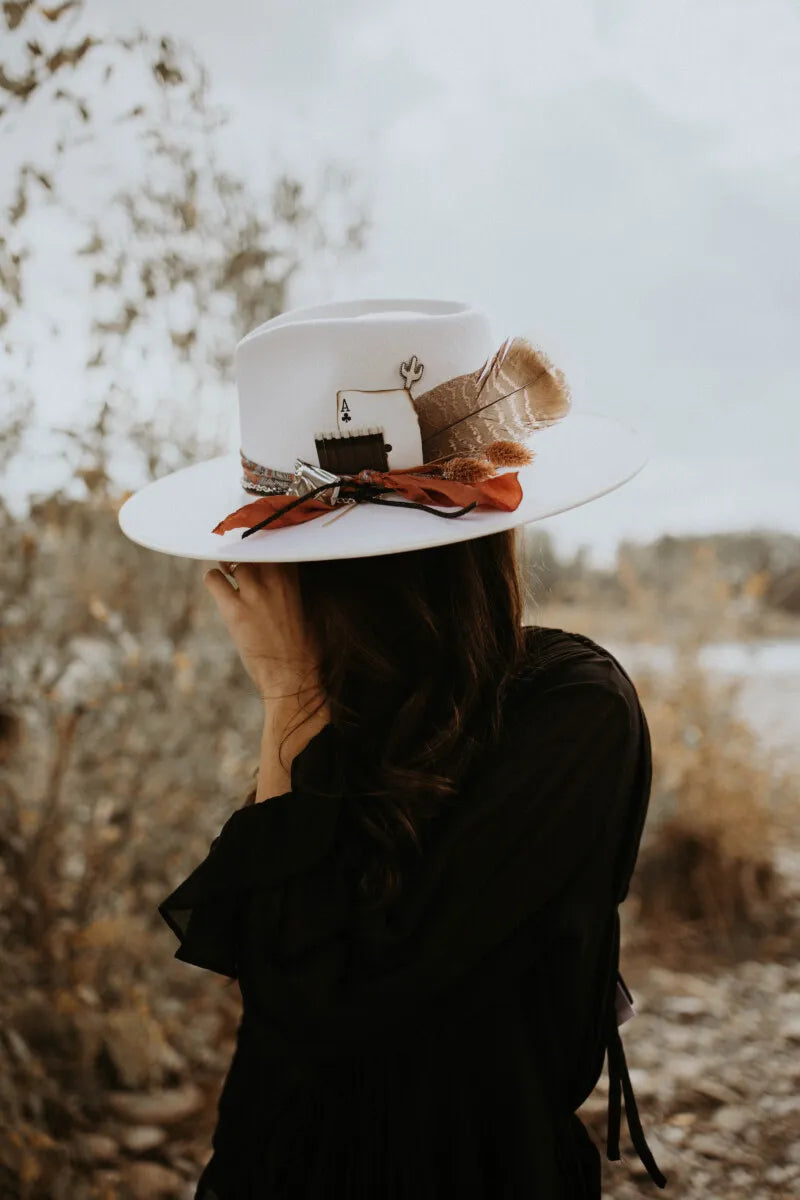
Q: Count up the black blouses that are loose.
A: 1